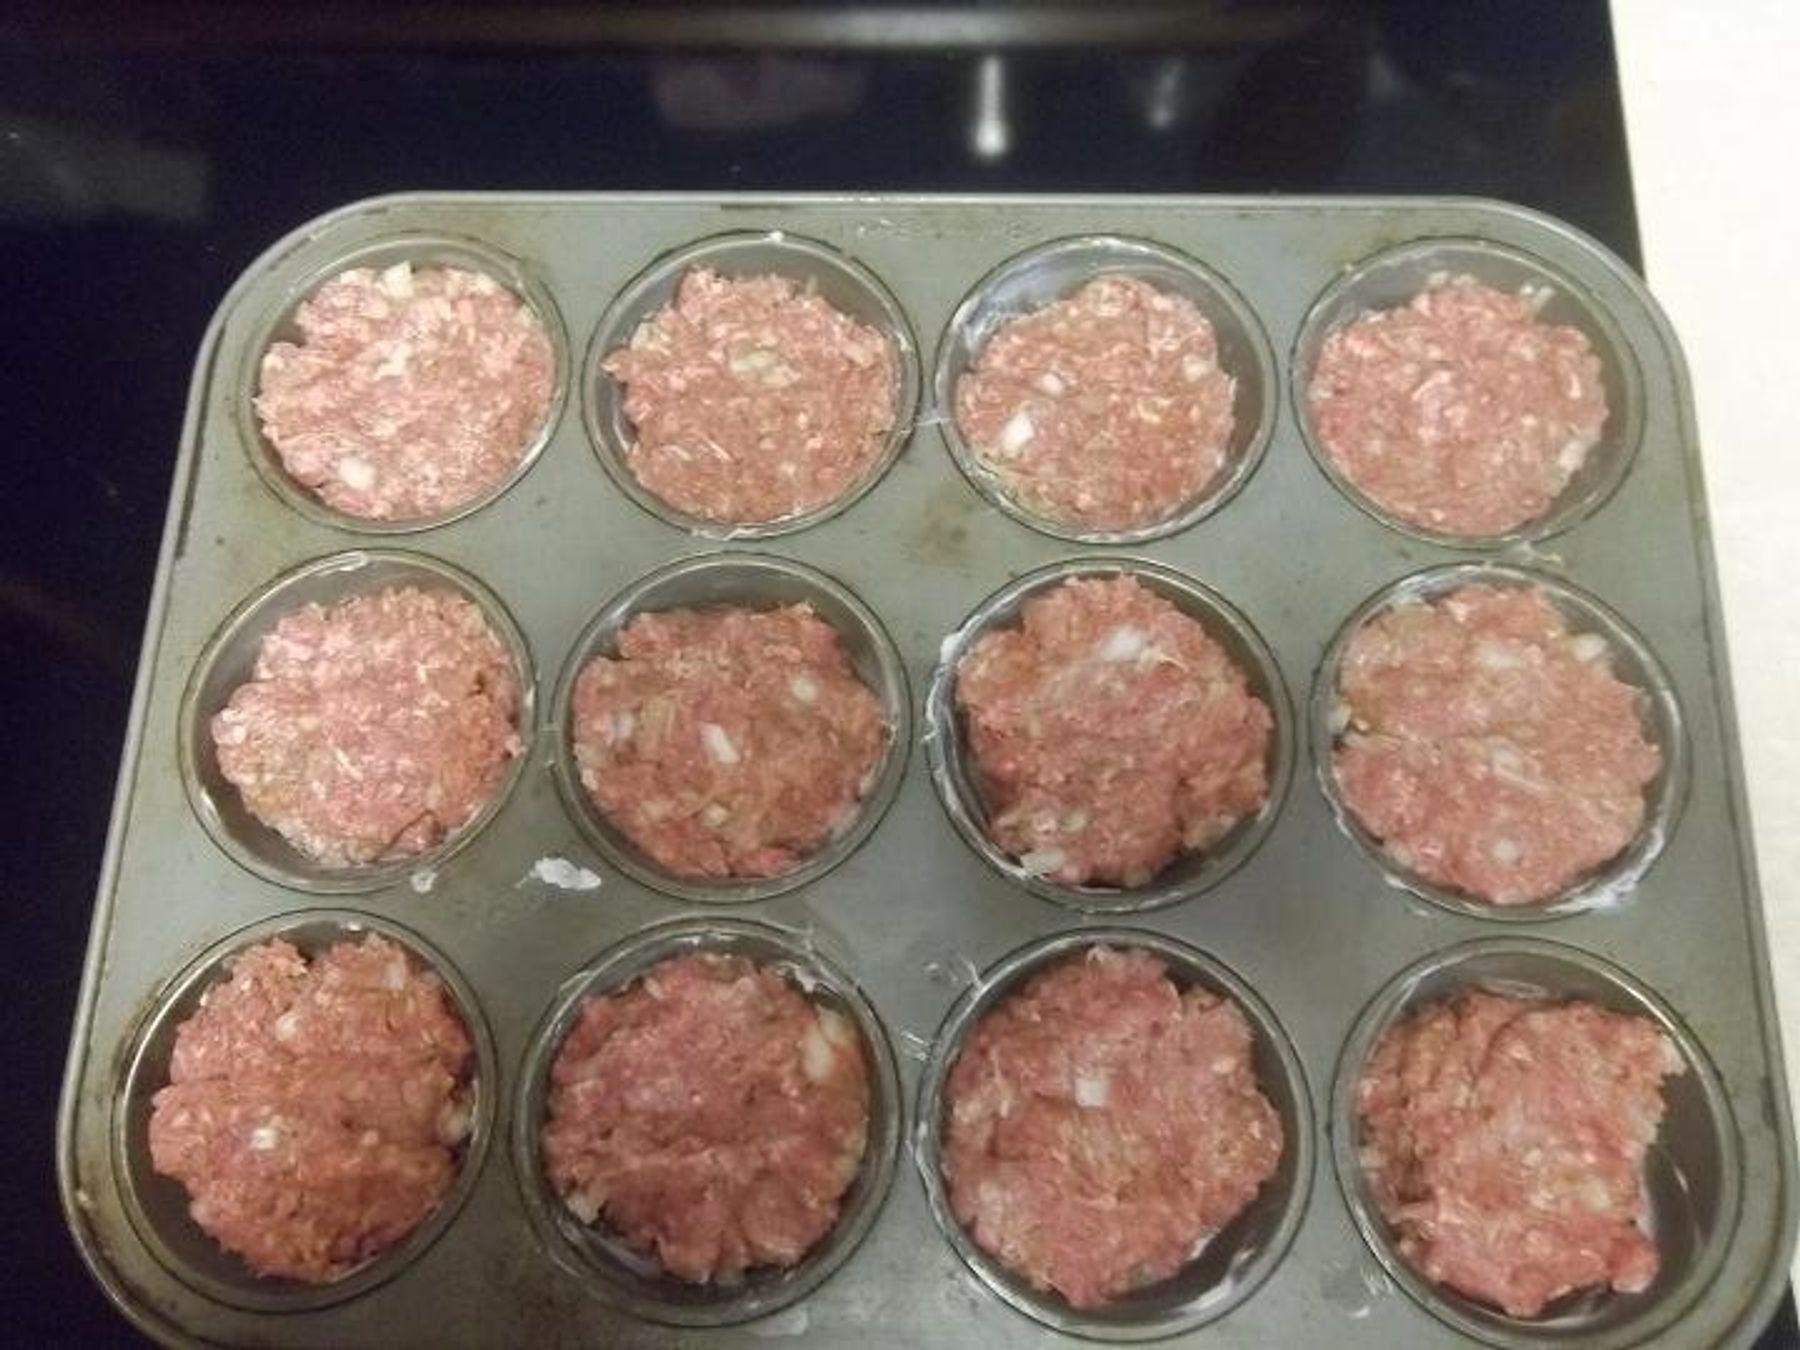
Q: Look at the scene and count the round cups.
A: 12